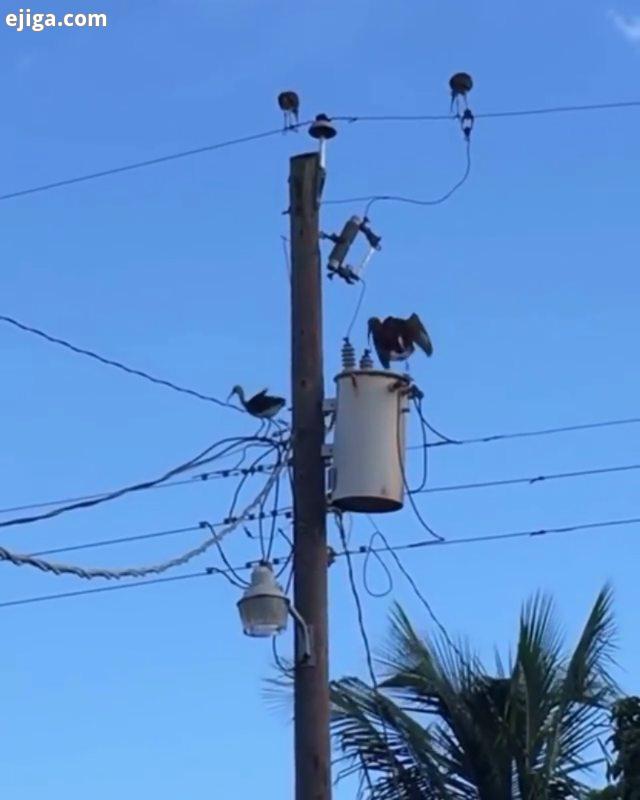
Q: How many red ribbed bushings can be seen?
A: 0